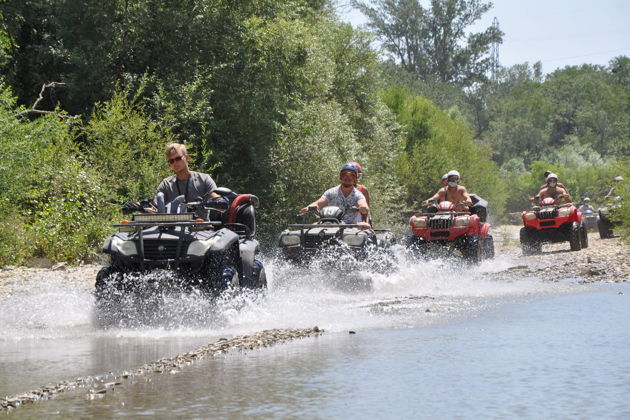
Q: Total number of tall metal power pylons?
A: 1